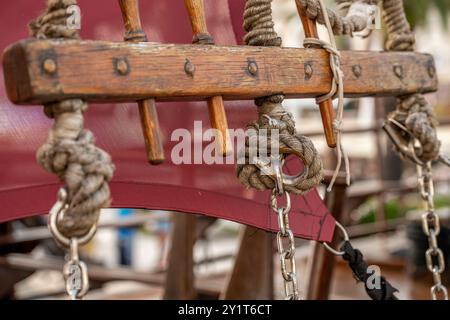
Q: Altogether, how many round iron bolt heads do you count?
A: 8